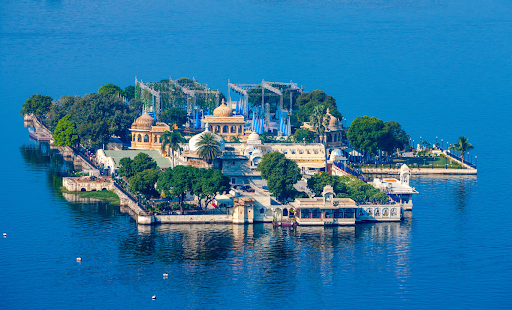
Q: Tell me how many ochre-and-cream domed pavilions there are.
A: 3